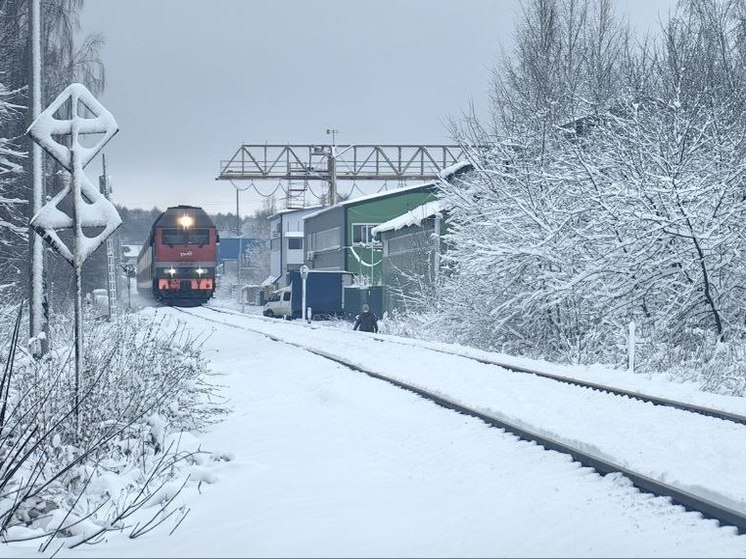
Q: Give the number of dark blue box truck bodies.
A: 1